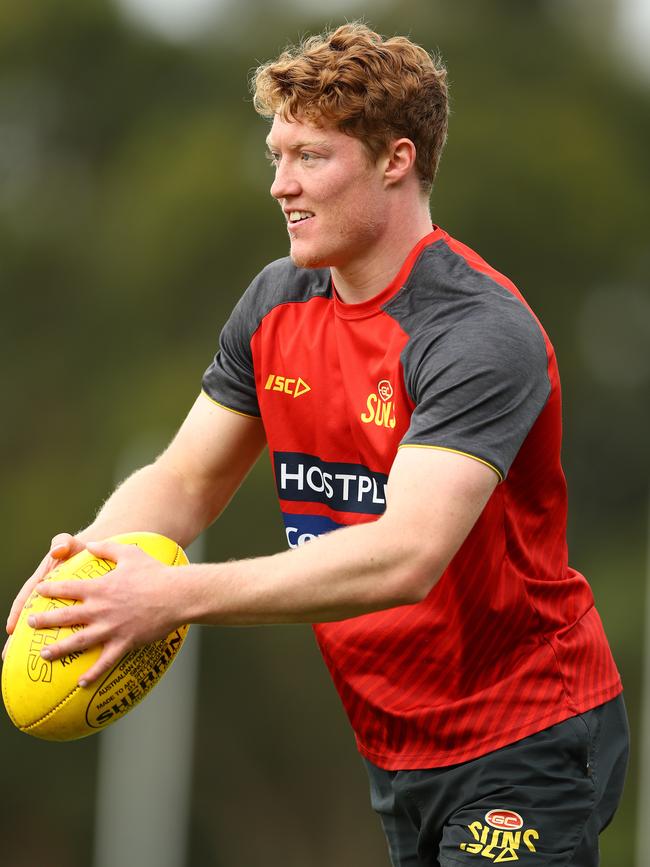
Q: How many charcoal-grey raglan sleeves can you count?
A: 2